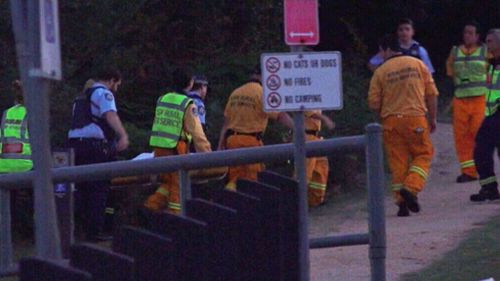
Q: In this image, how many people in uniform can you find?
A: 10